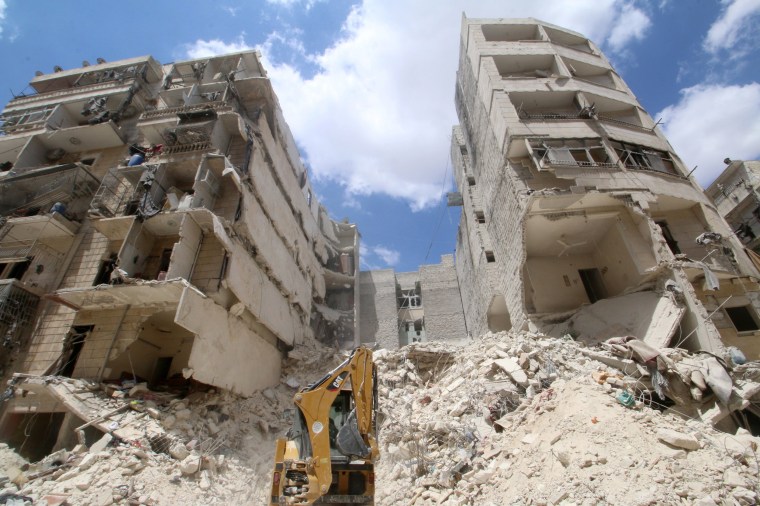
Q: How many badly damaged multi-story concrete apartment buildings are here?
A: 2